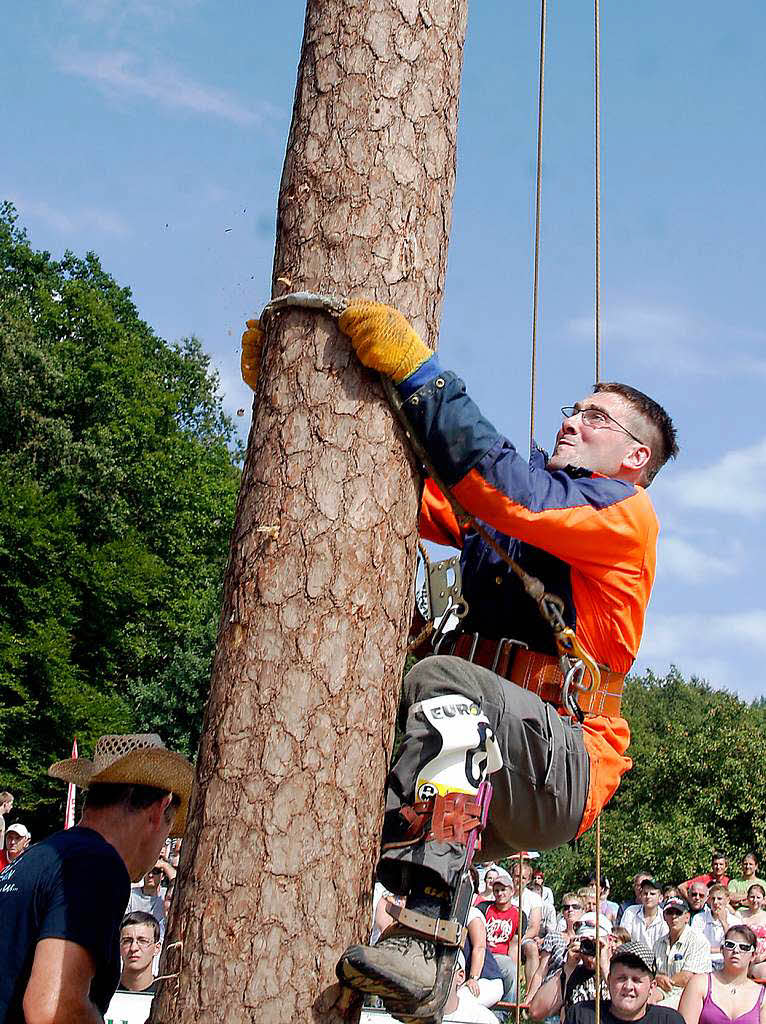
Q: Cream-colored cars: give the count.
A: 0